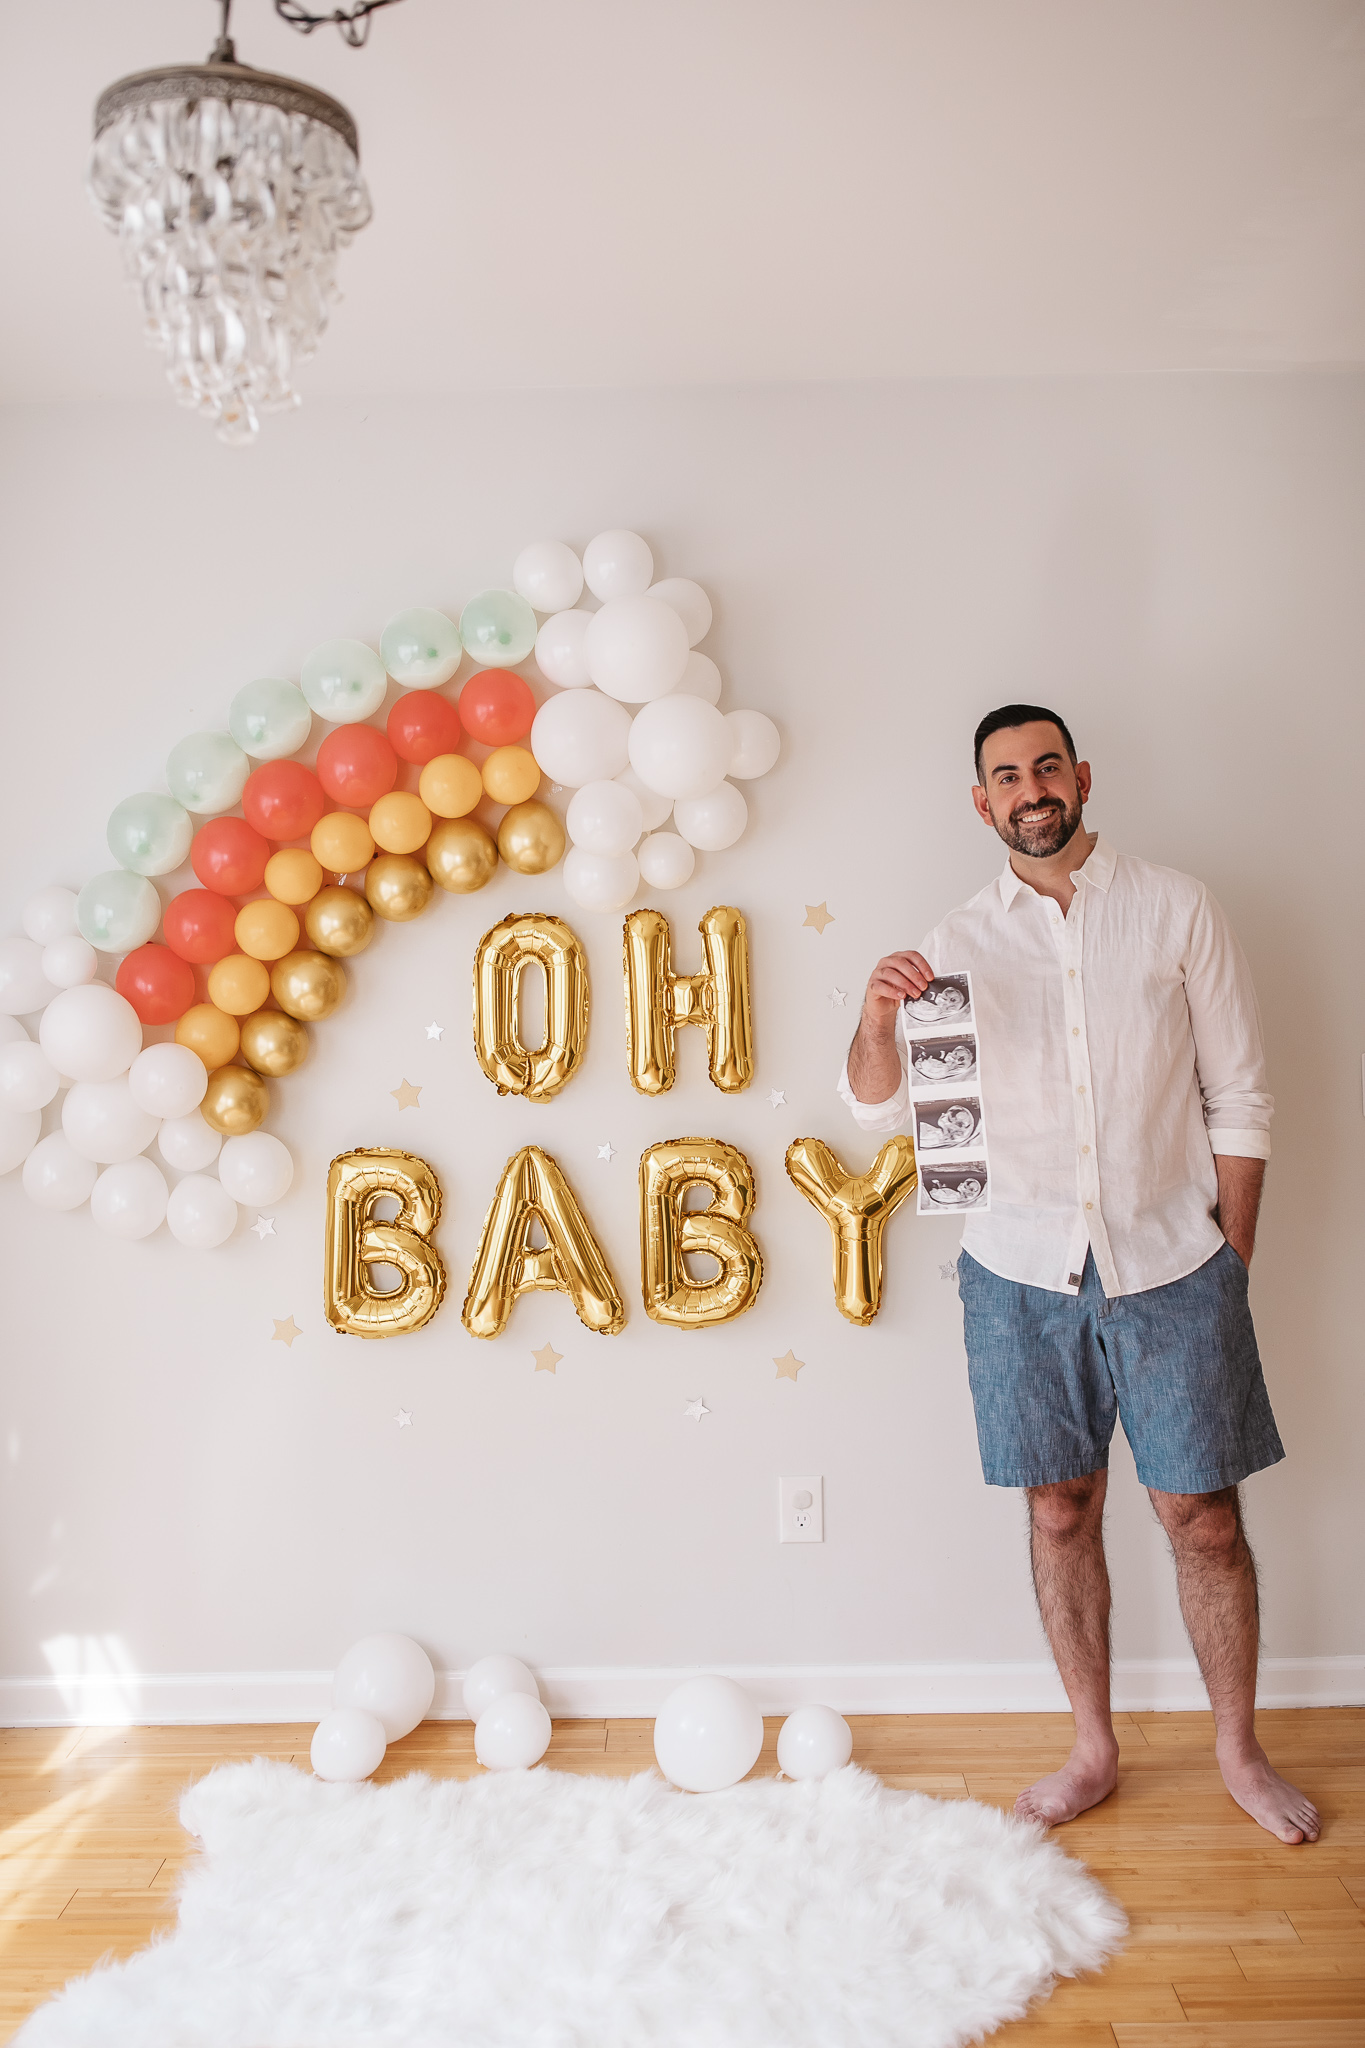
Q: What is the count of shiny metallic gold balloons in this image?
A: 13